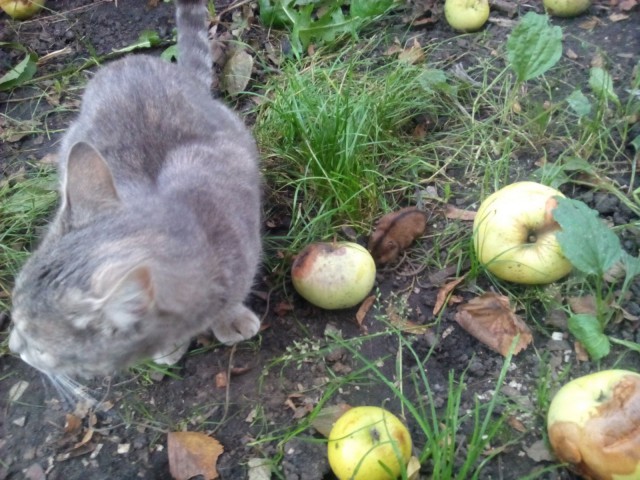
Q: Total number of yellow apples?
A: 7